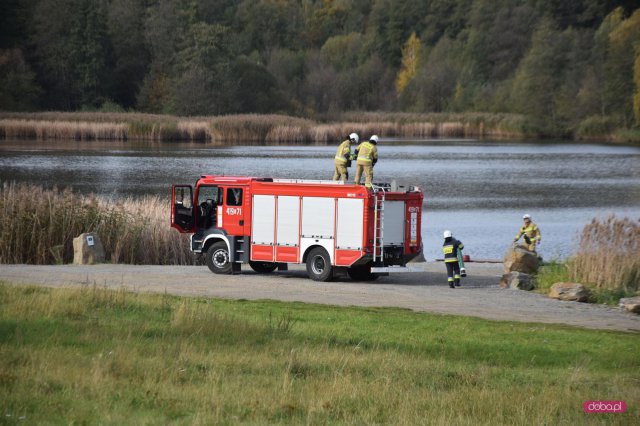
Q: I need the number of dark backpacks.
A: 0